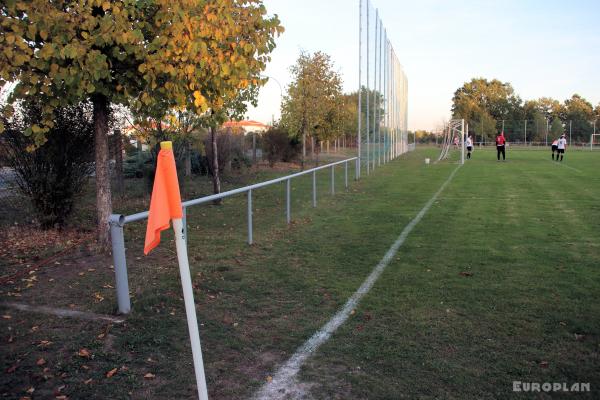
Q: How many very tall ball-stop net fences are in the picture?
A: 1